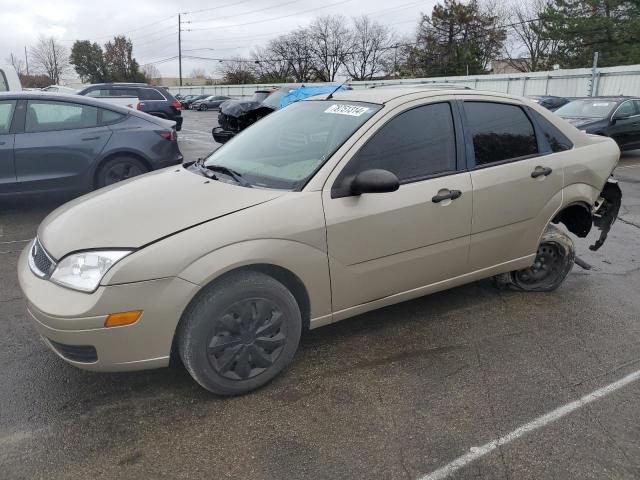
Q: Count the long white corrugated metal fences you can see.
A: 1